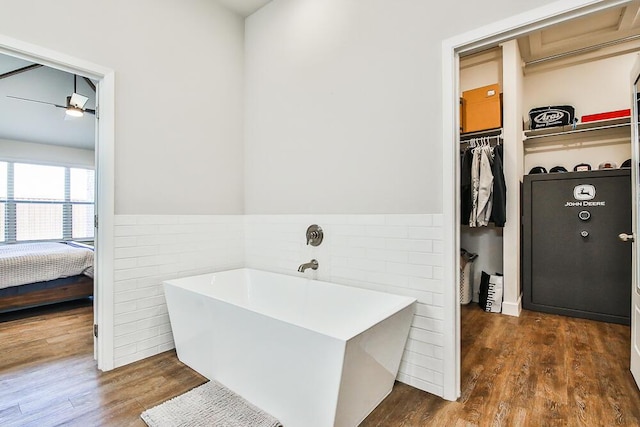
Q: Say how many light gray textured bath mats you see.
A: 1